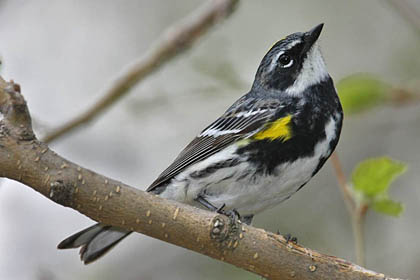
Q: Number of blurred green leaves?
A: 3